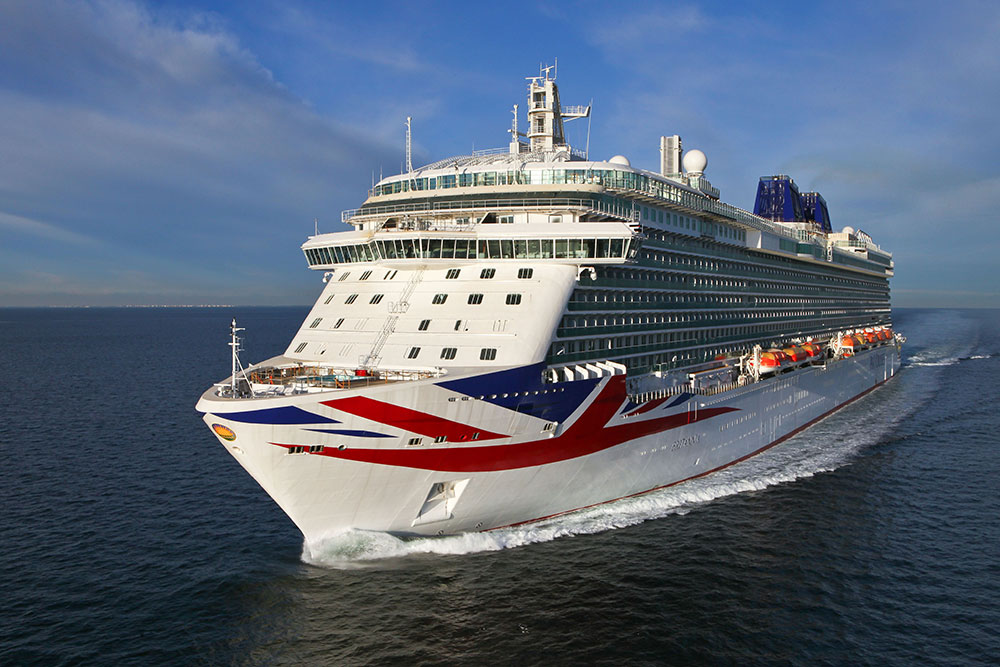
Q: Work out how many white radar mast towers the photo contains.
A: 1